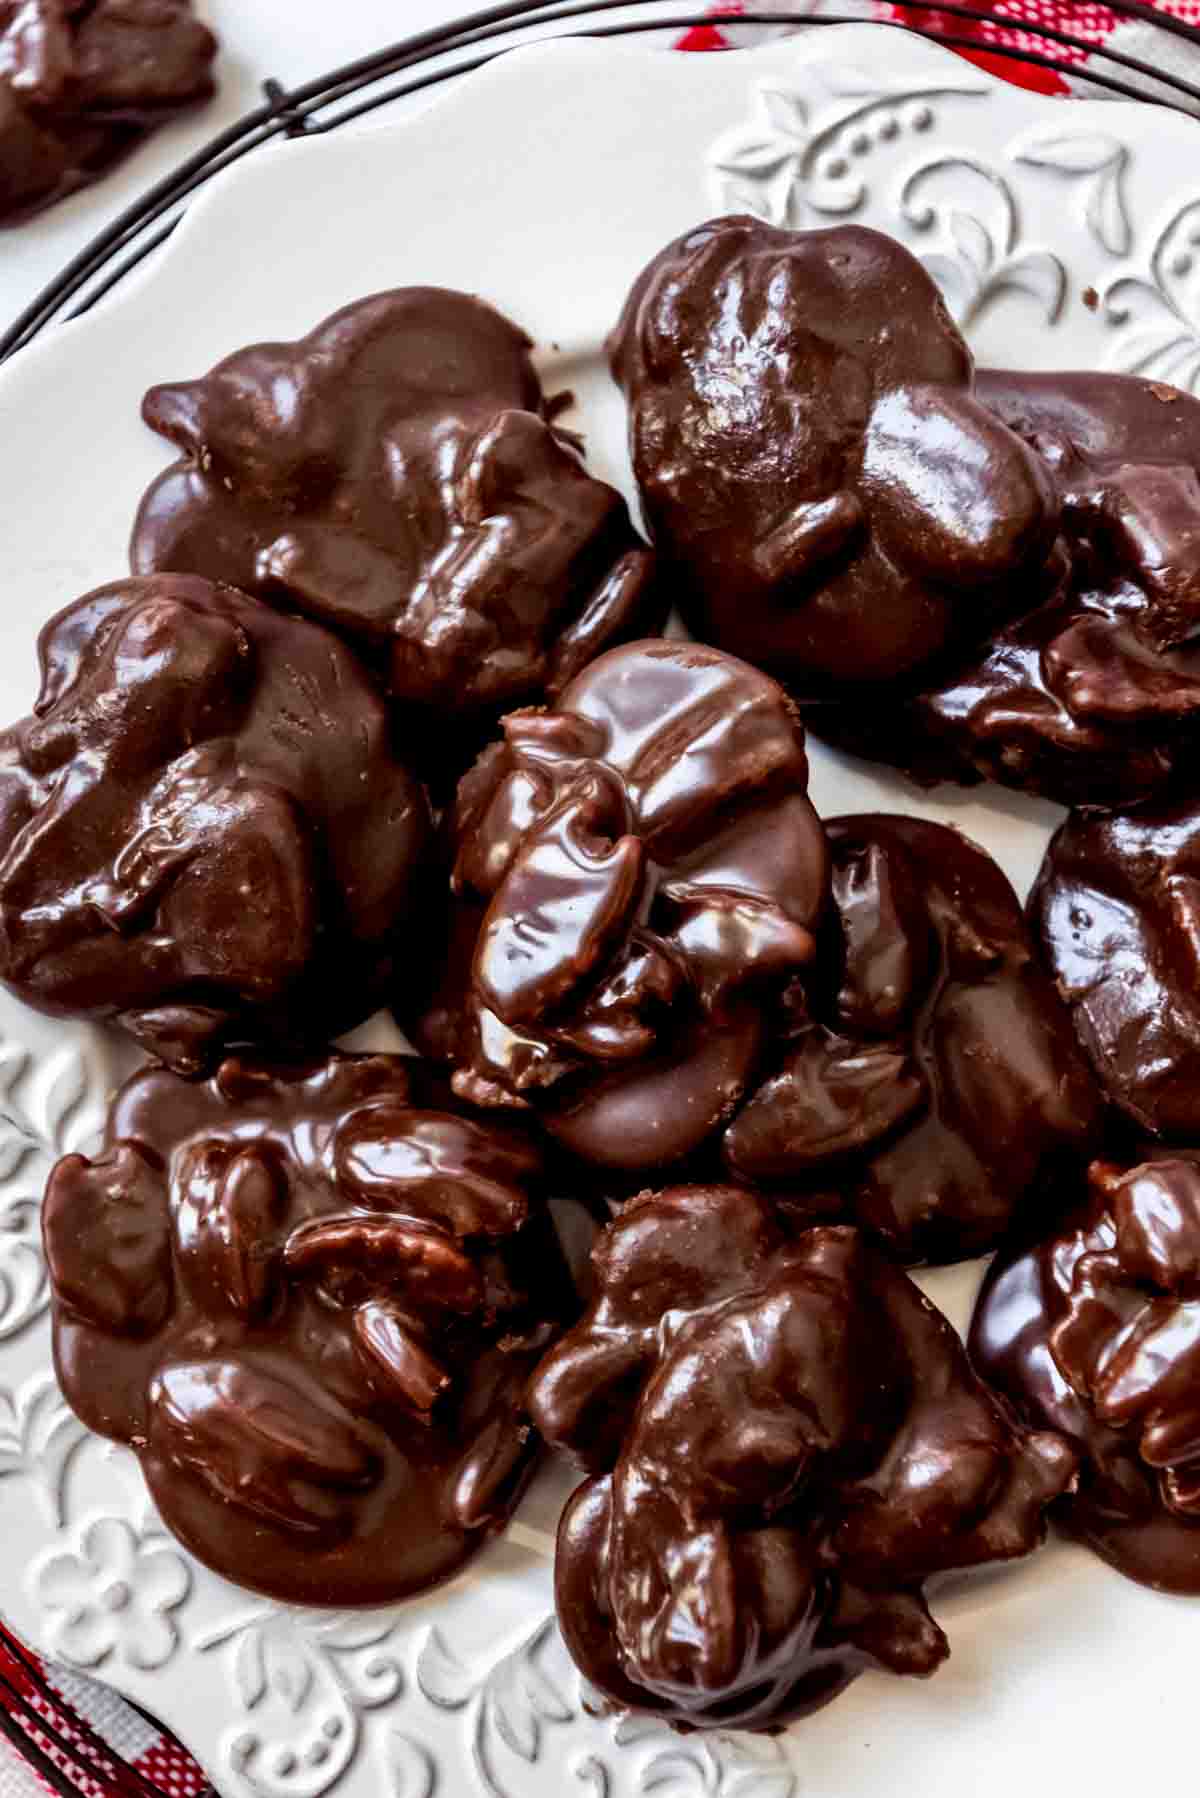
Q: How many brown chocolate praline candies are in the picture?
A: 11